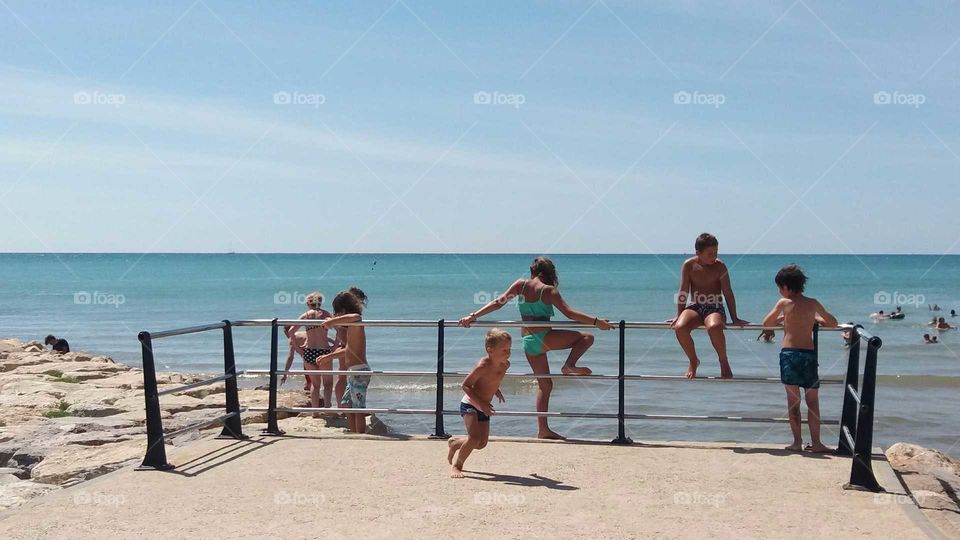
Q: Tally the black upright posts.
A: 8